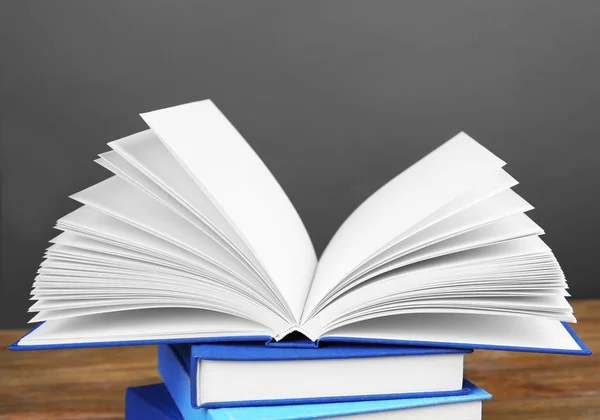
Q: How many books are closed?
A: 3